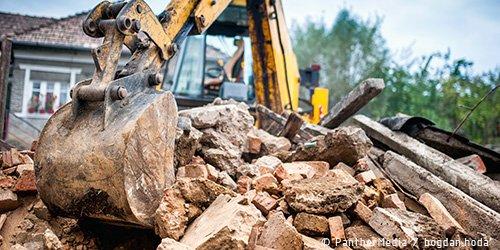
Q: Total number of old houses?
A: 1